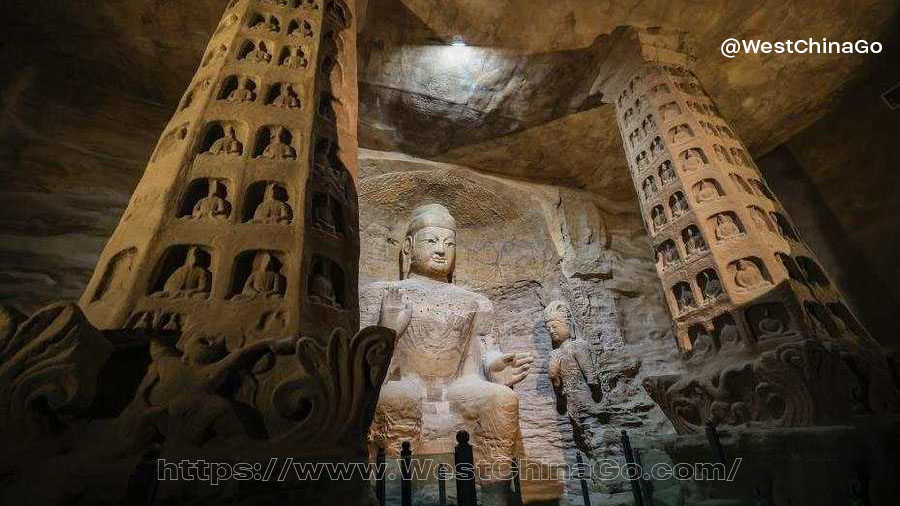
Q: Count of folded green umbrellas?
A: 0